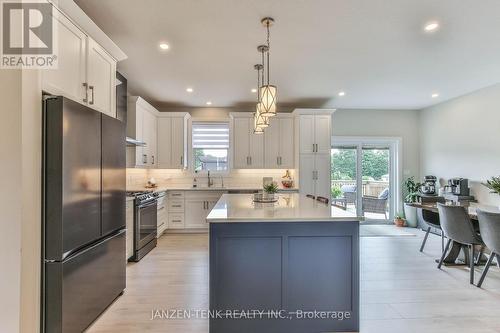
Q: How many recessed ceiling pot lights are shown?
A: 7